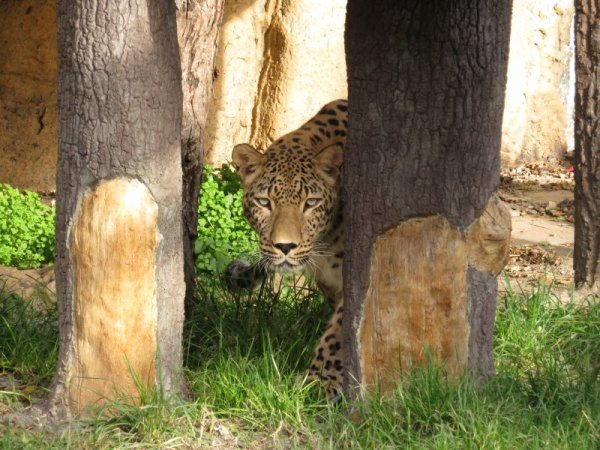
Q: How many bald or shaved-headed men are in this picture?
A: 0